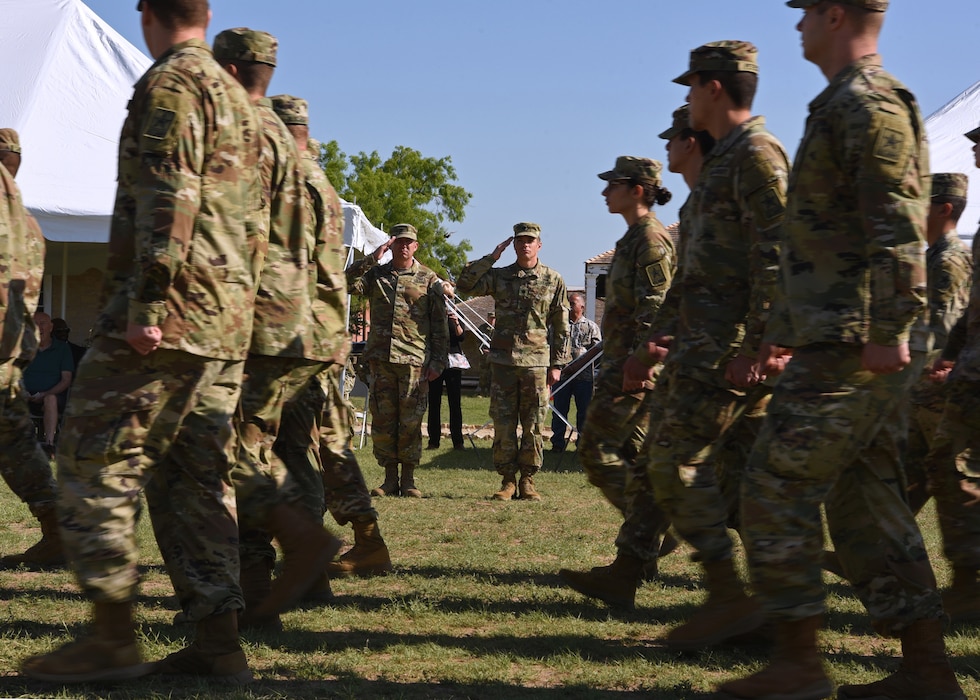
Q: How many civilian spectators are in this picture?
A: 4